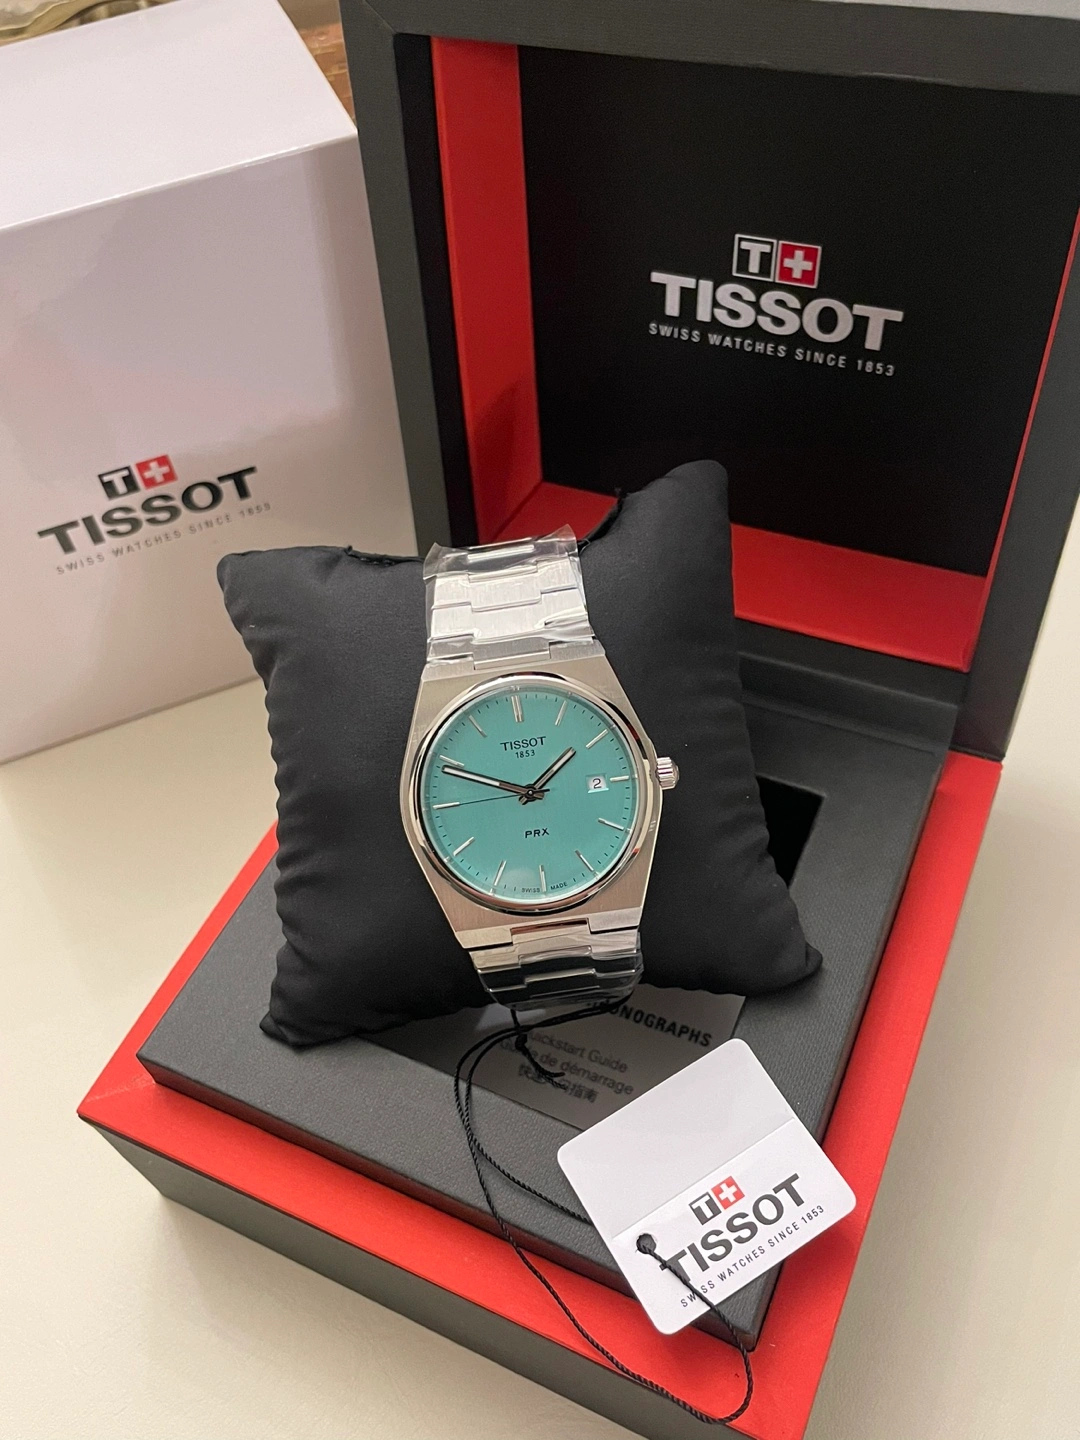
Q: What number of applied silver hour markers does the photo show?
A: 12